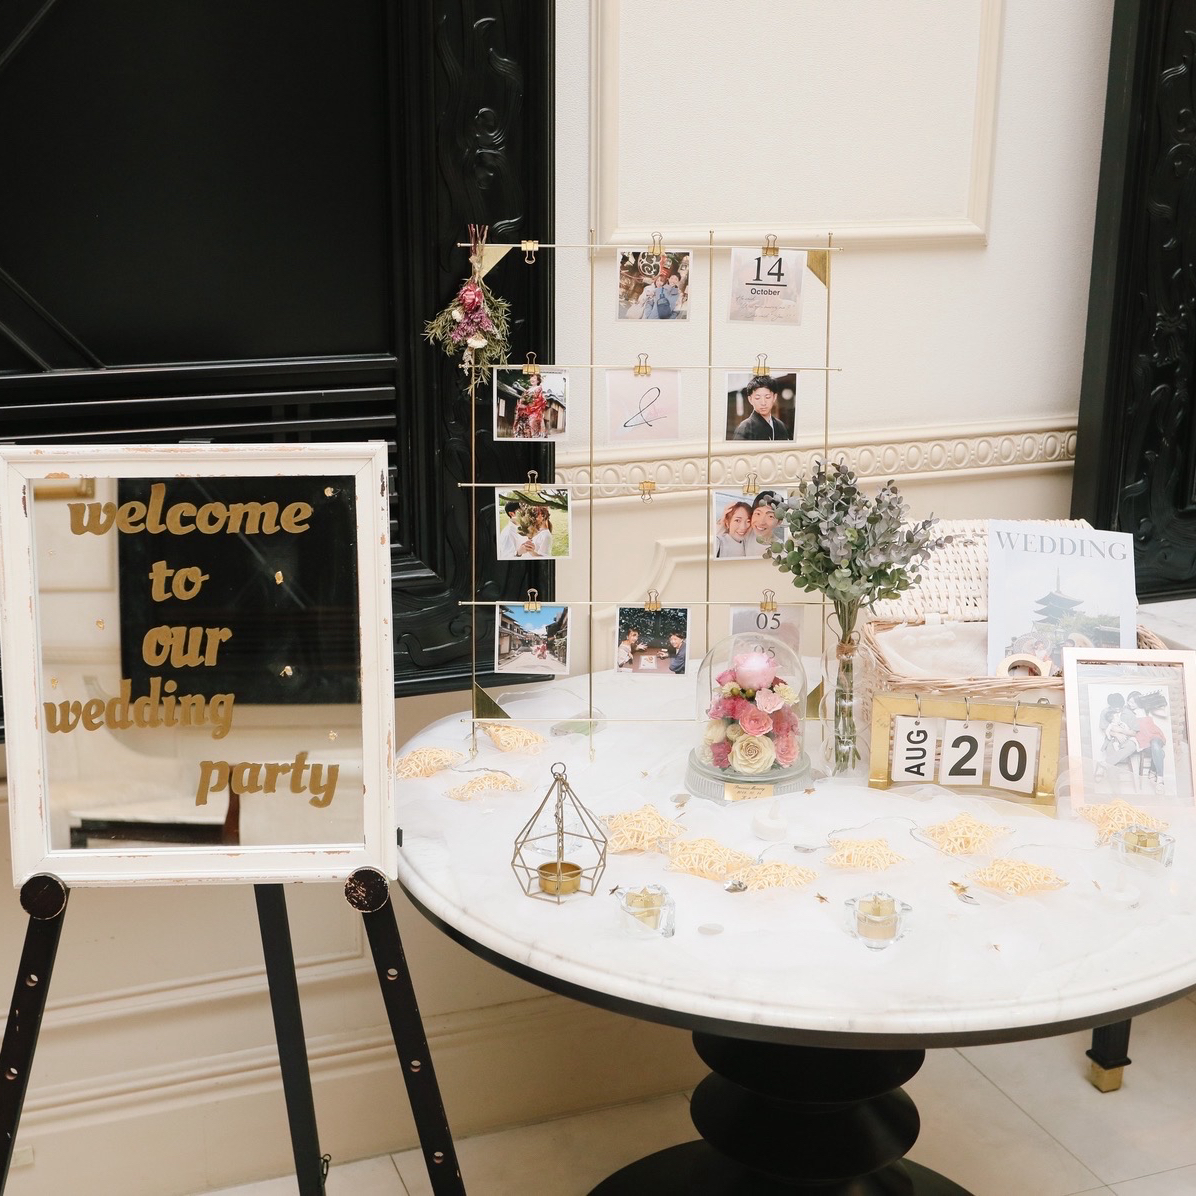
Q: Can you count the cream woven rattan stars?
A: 10